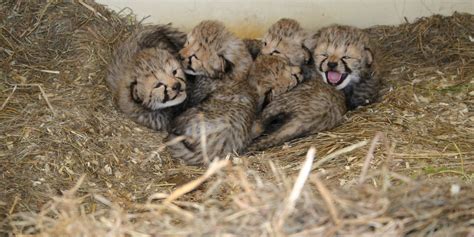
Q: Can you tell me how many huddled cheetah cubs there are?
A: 5